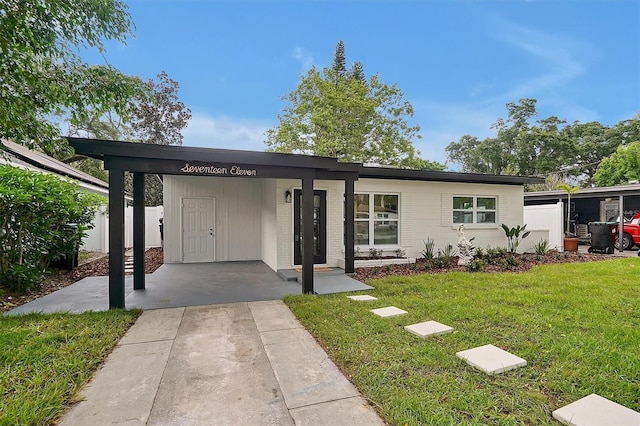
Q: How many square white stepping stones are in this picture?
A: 5